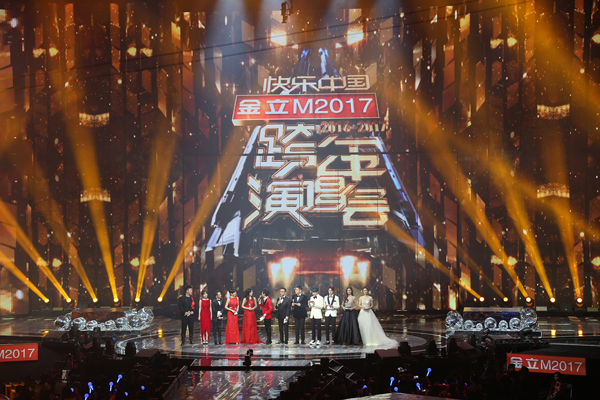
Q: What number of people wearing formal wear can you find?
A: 12